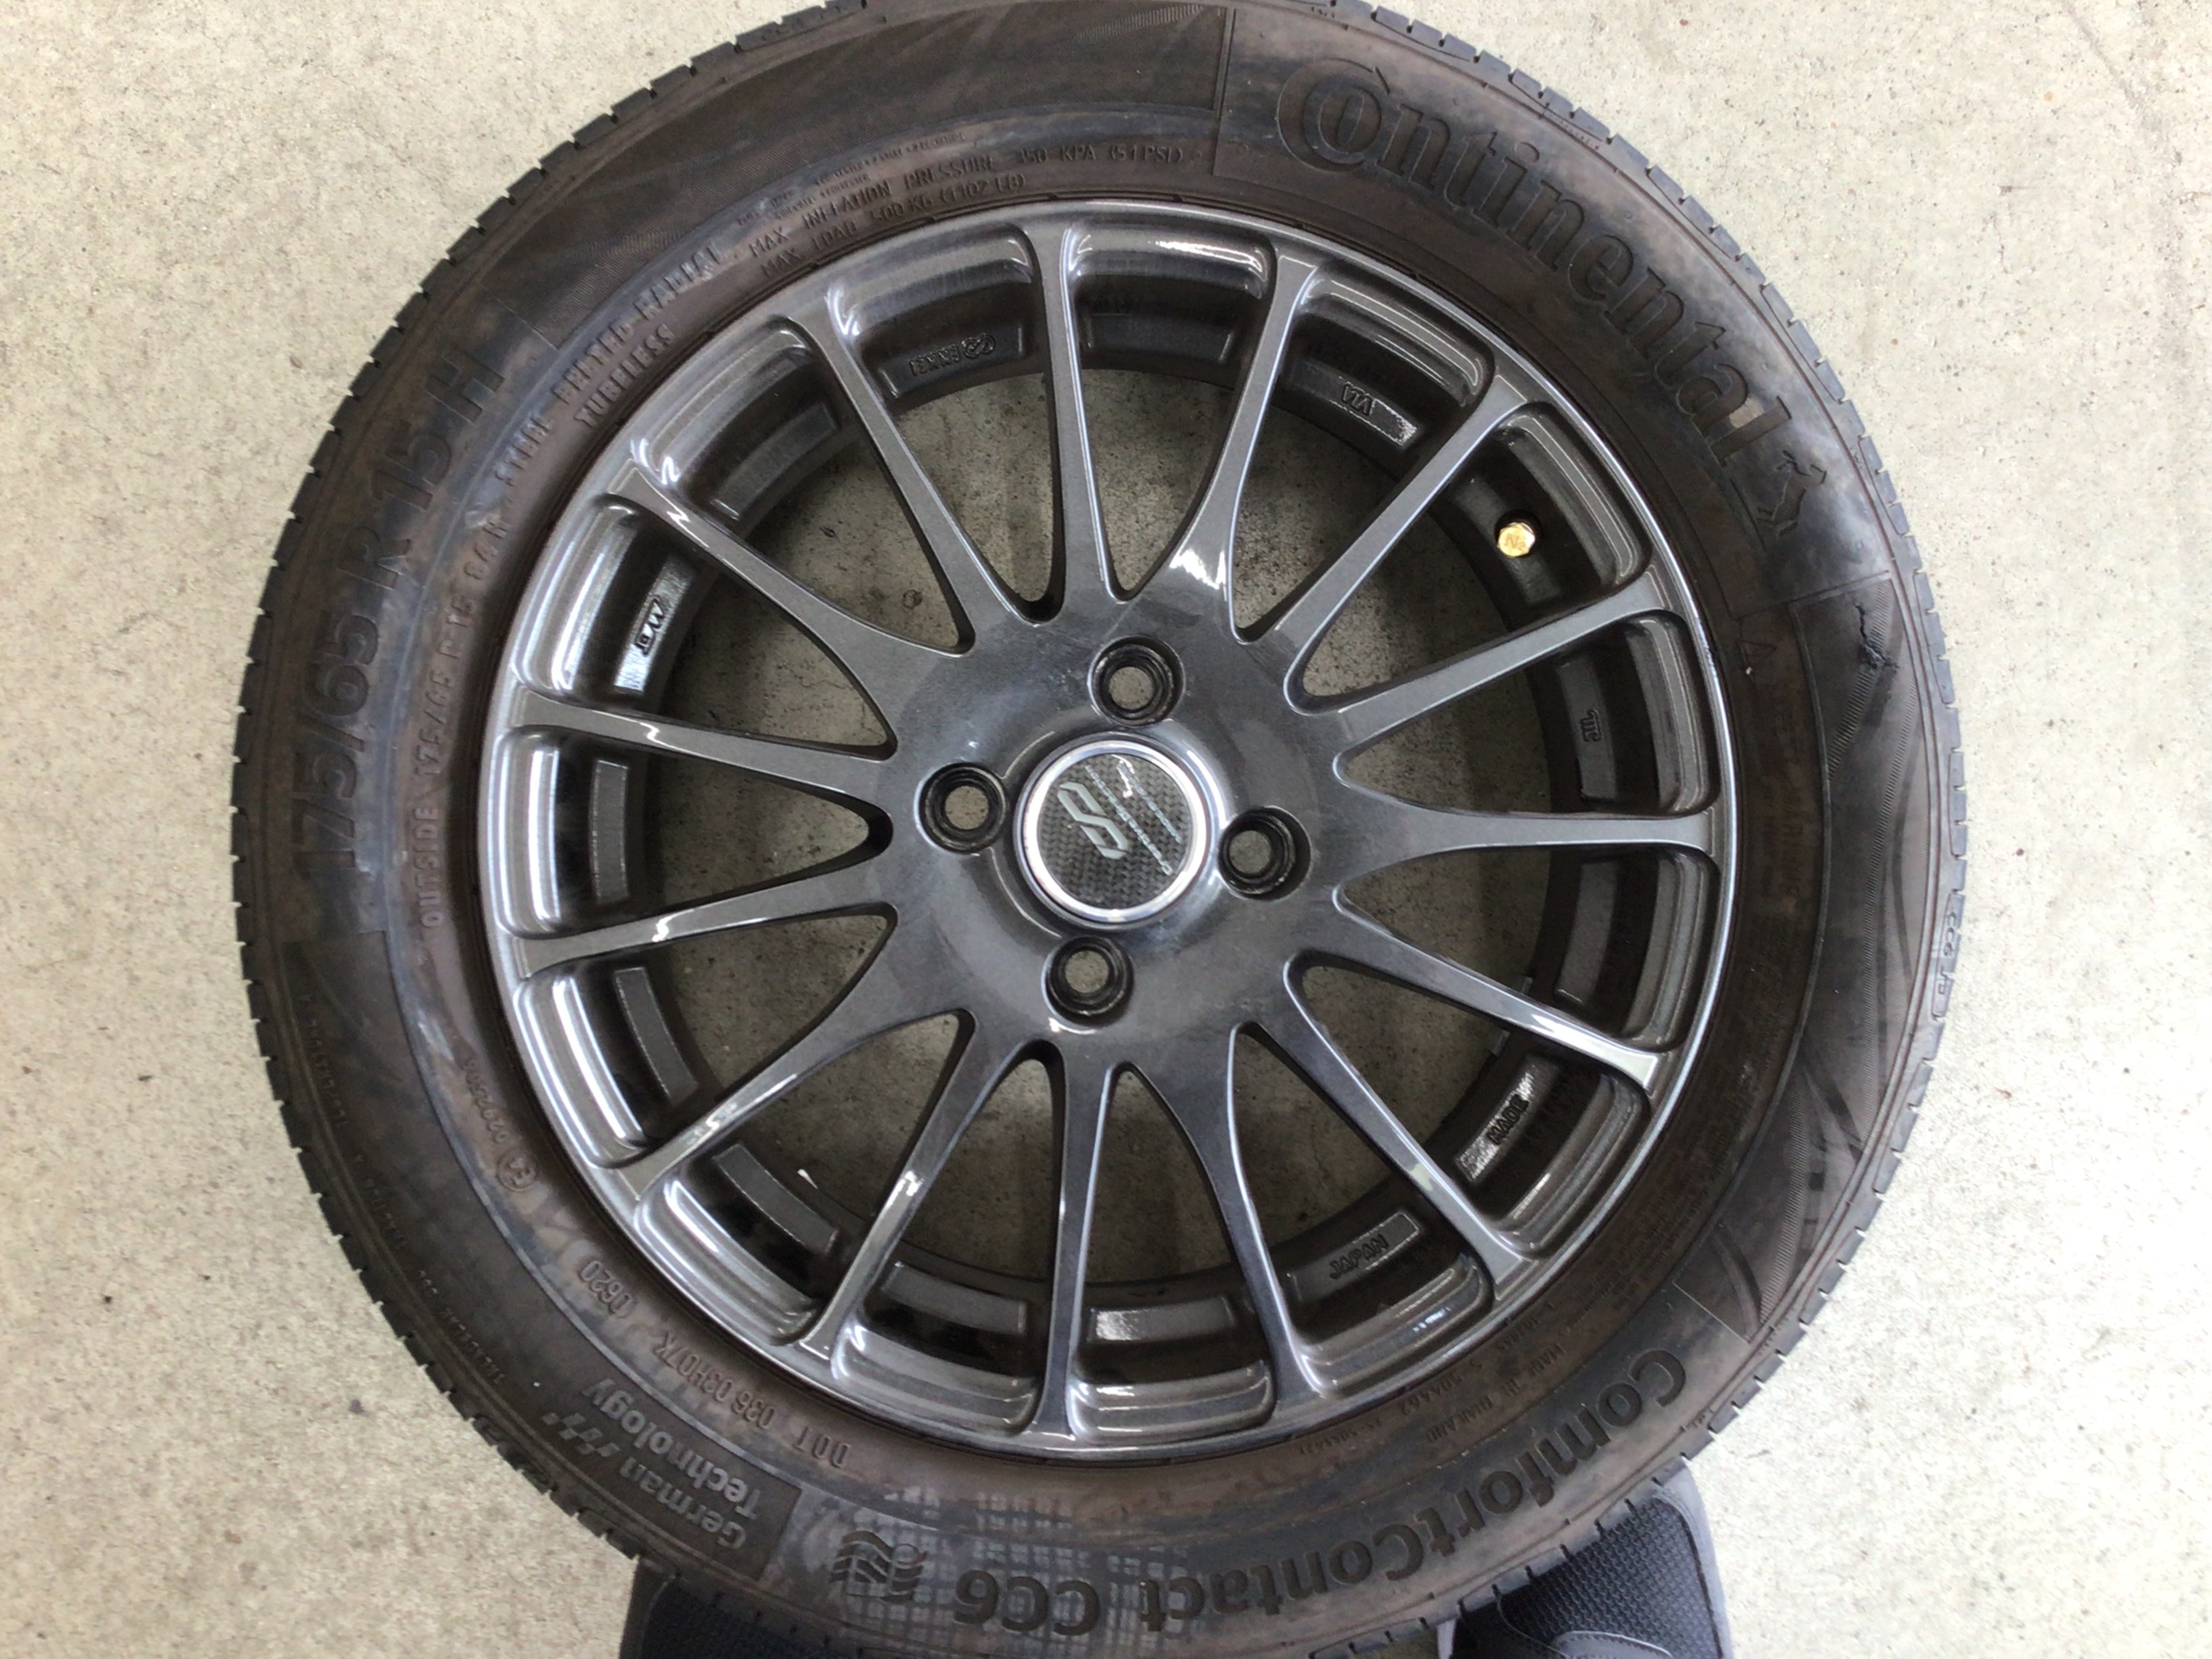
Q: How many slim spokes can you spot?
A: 15